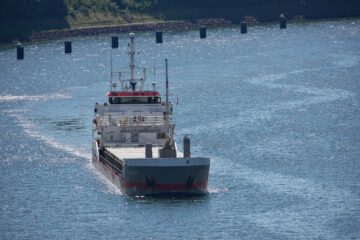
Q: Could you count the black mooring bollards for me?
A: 7